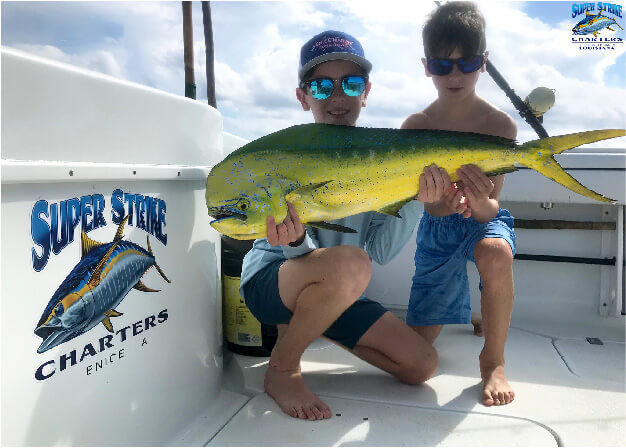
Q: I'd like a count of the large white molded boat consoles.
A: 1